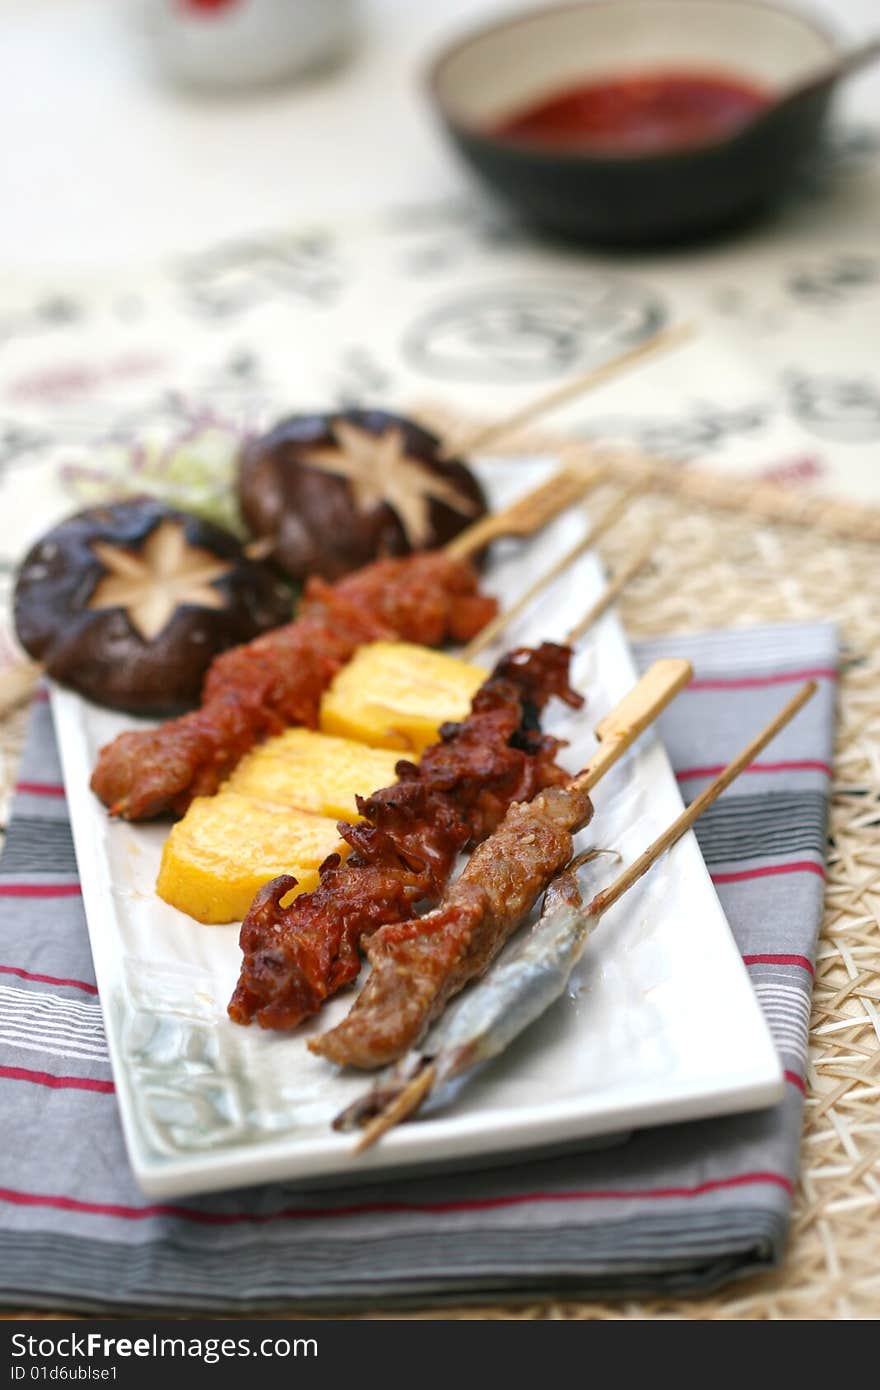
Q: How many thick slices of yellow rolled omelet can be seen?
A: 3